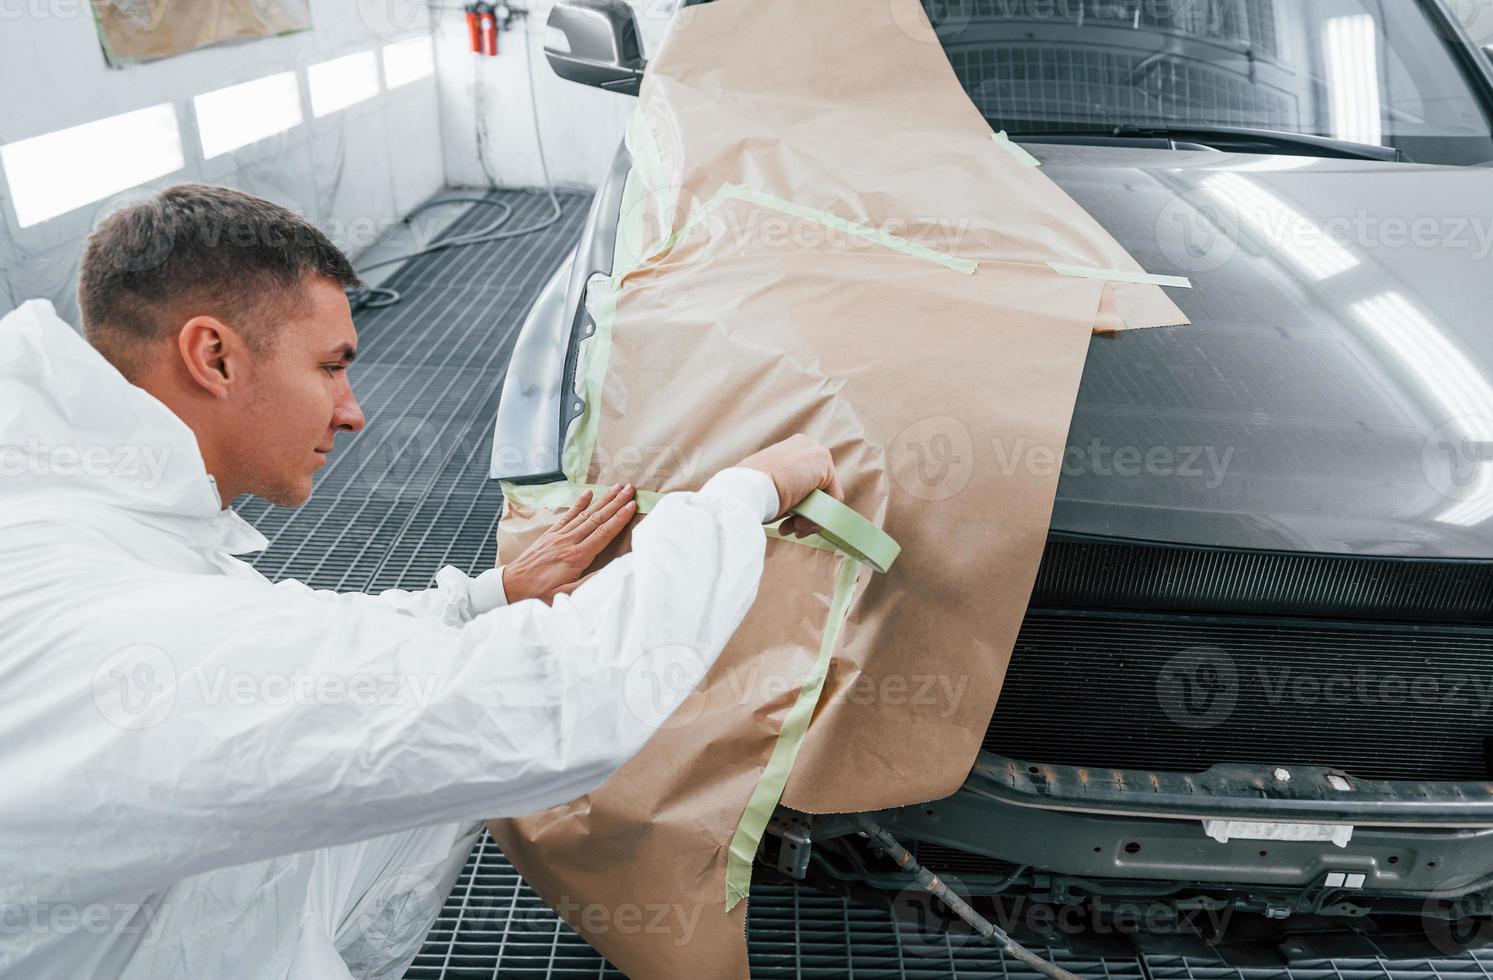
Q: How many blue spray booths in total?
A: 0